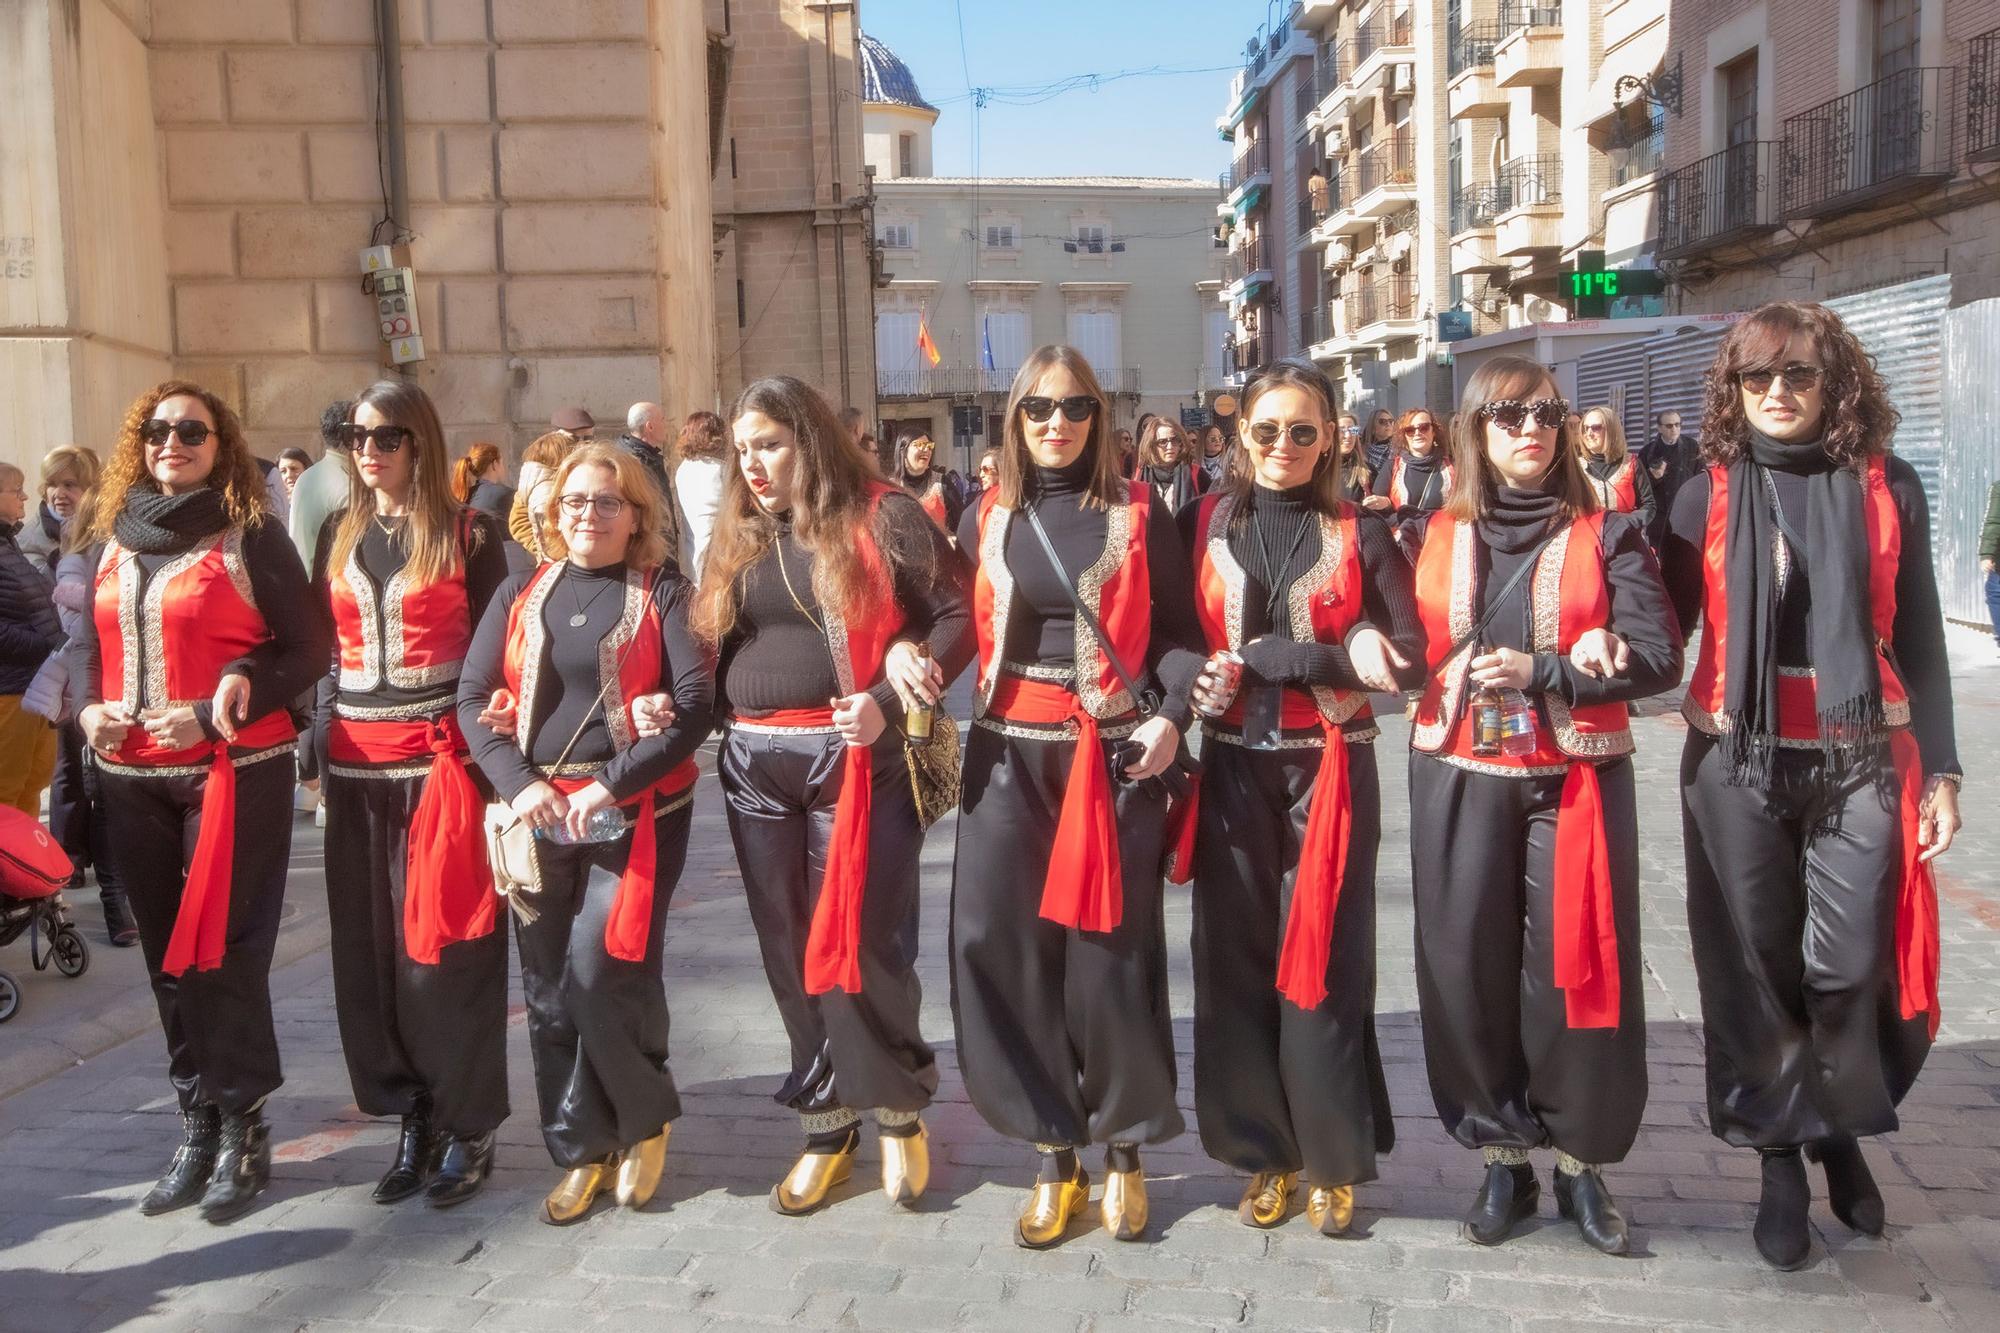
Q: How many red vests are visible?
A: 12